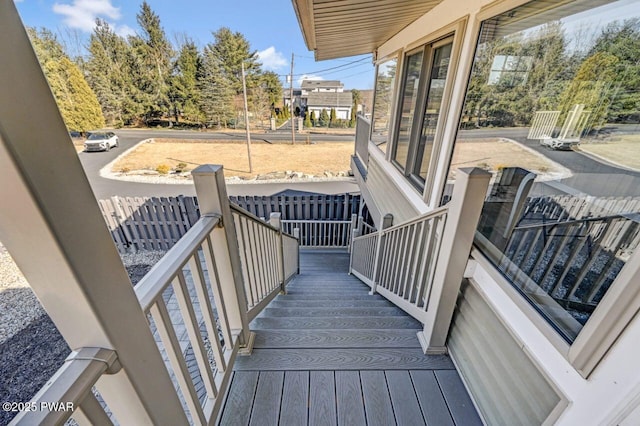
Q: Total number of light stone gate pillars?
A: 2